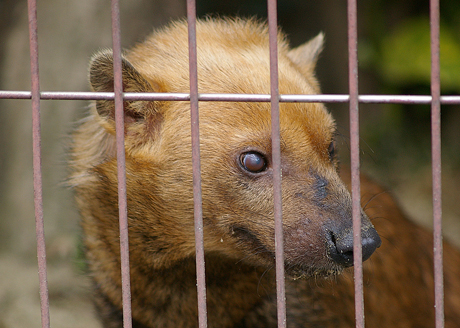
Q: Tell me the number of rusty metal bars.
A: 6